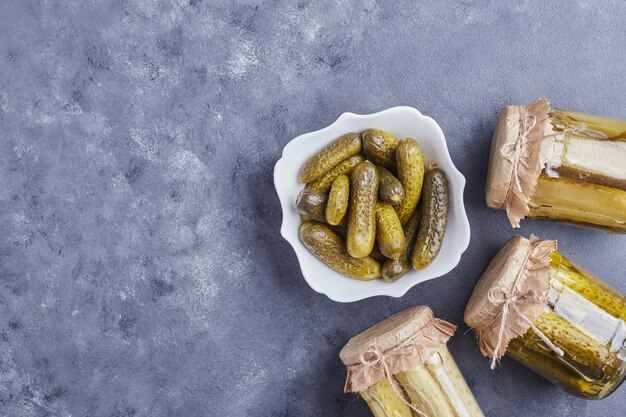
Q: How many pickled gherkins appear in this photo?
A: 12